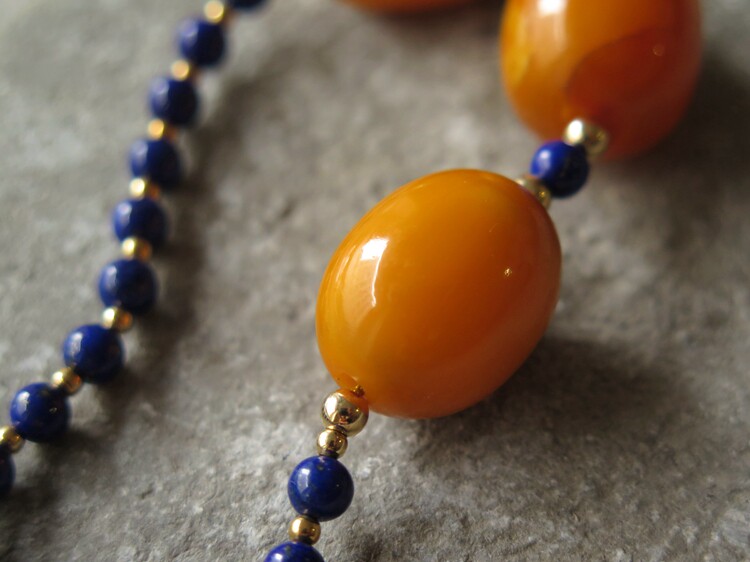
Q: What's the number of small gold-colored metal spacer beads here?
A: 13